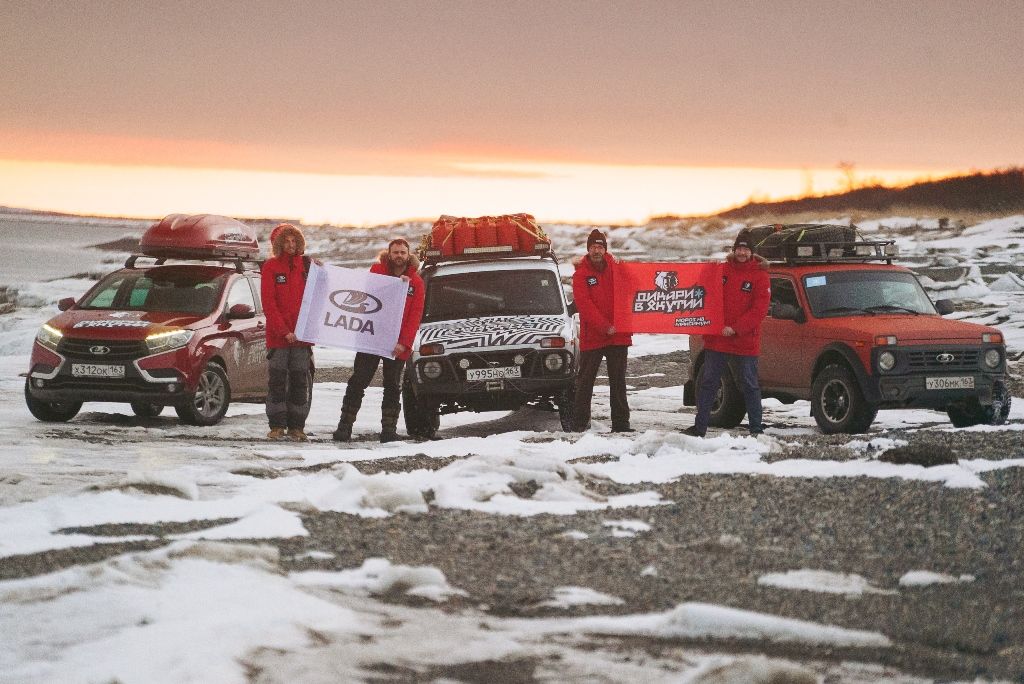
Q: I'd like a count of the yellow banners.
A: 0